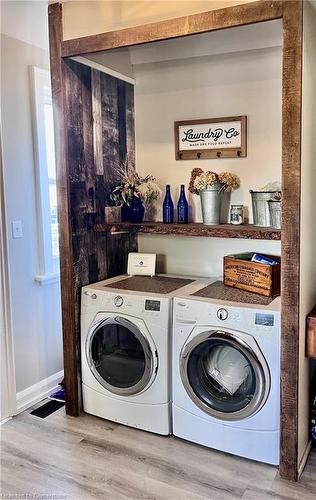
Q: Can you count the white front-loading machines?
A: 2